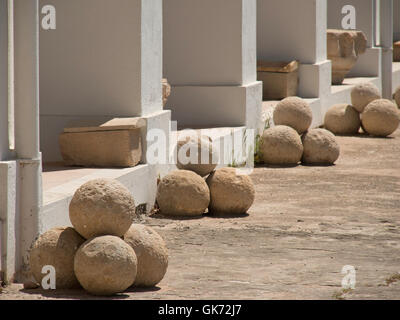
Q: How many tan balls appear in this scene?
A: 14